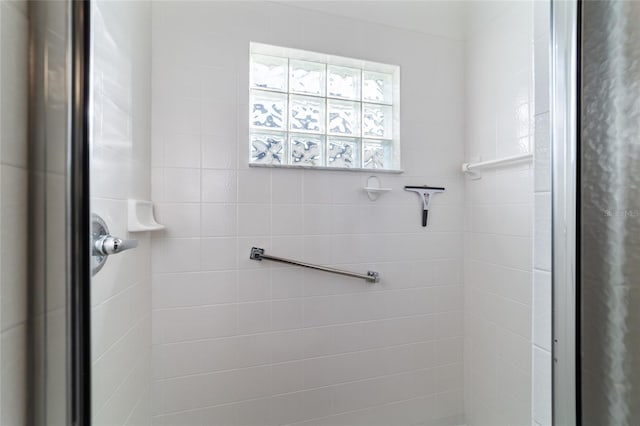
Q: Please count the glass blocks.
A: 12